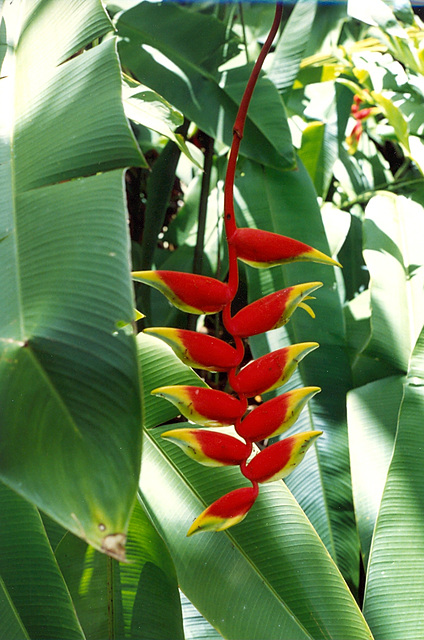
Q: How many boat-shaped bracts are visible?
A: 10